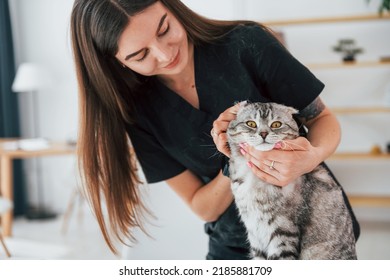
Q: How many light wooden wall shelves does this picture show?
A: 5